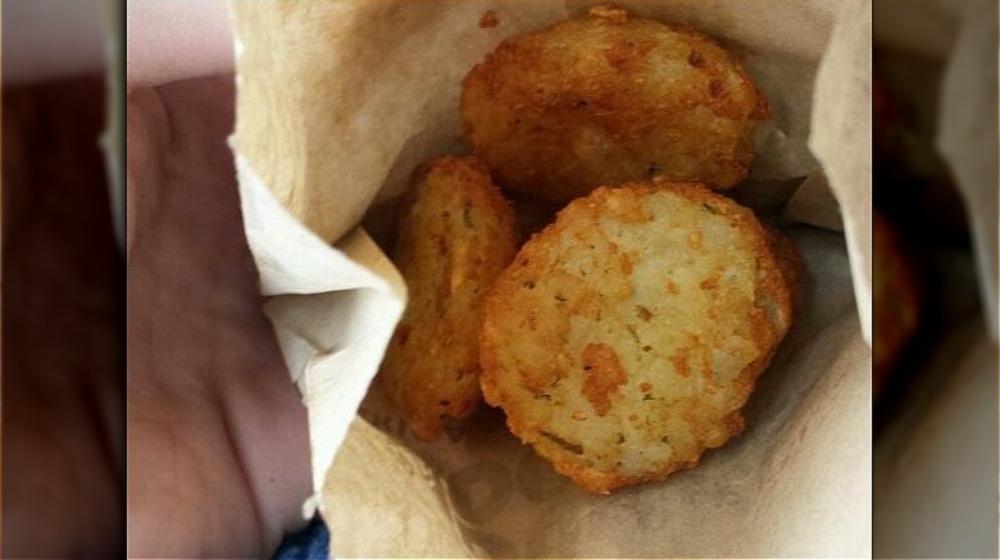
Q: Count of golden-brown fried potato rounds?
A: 3